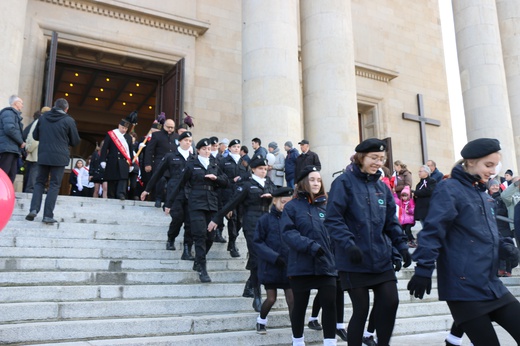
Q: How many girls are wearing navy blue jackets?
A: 4